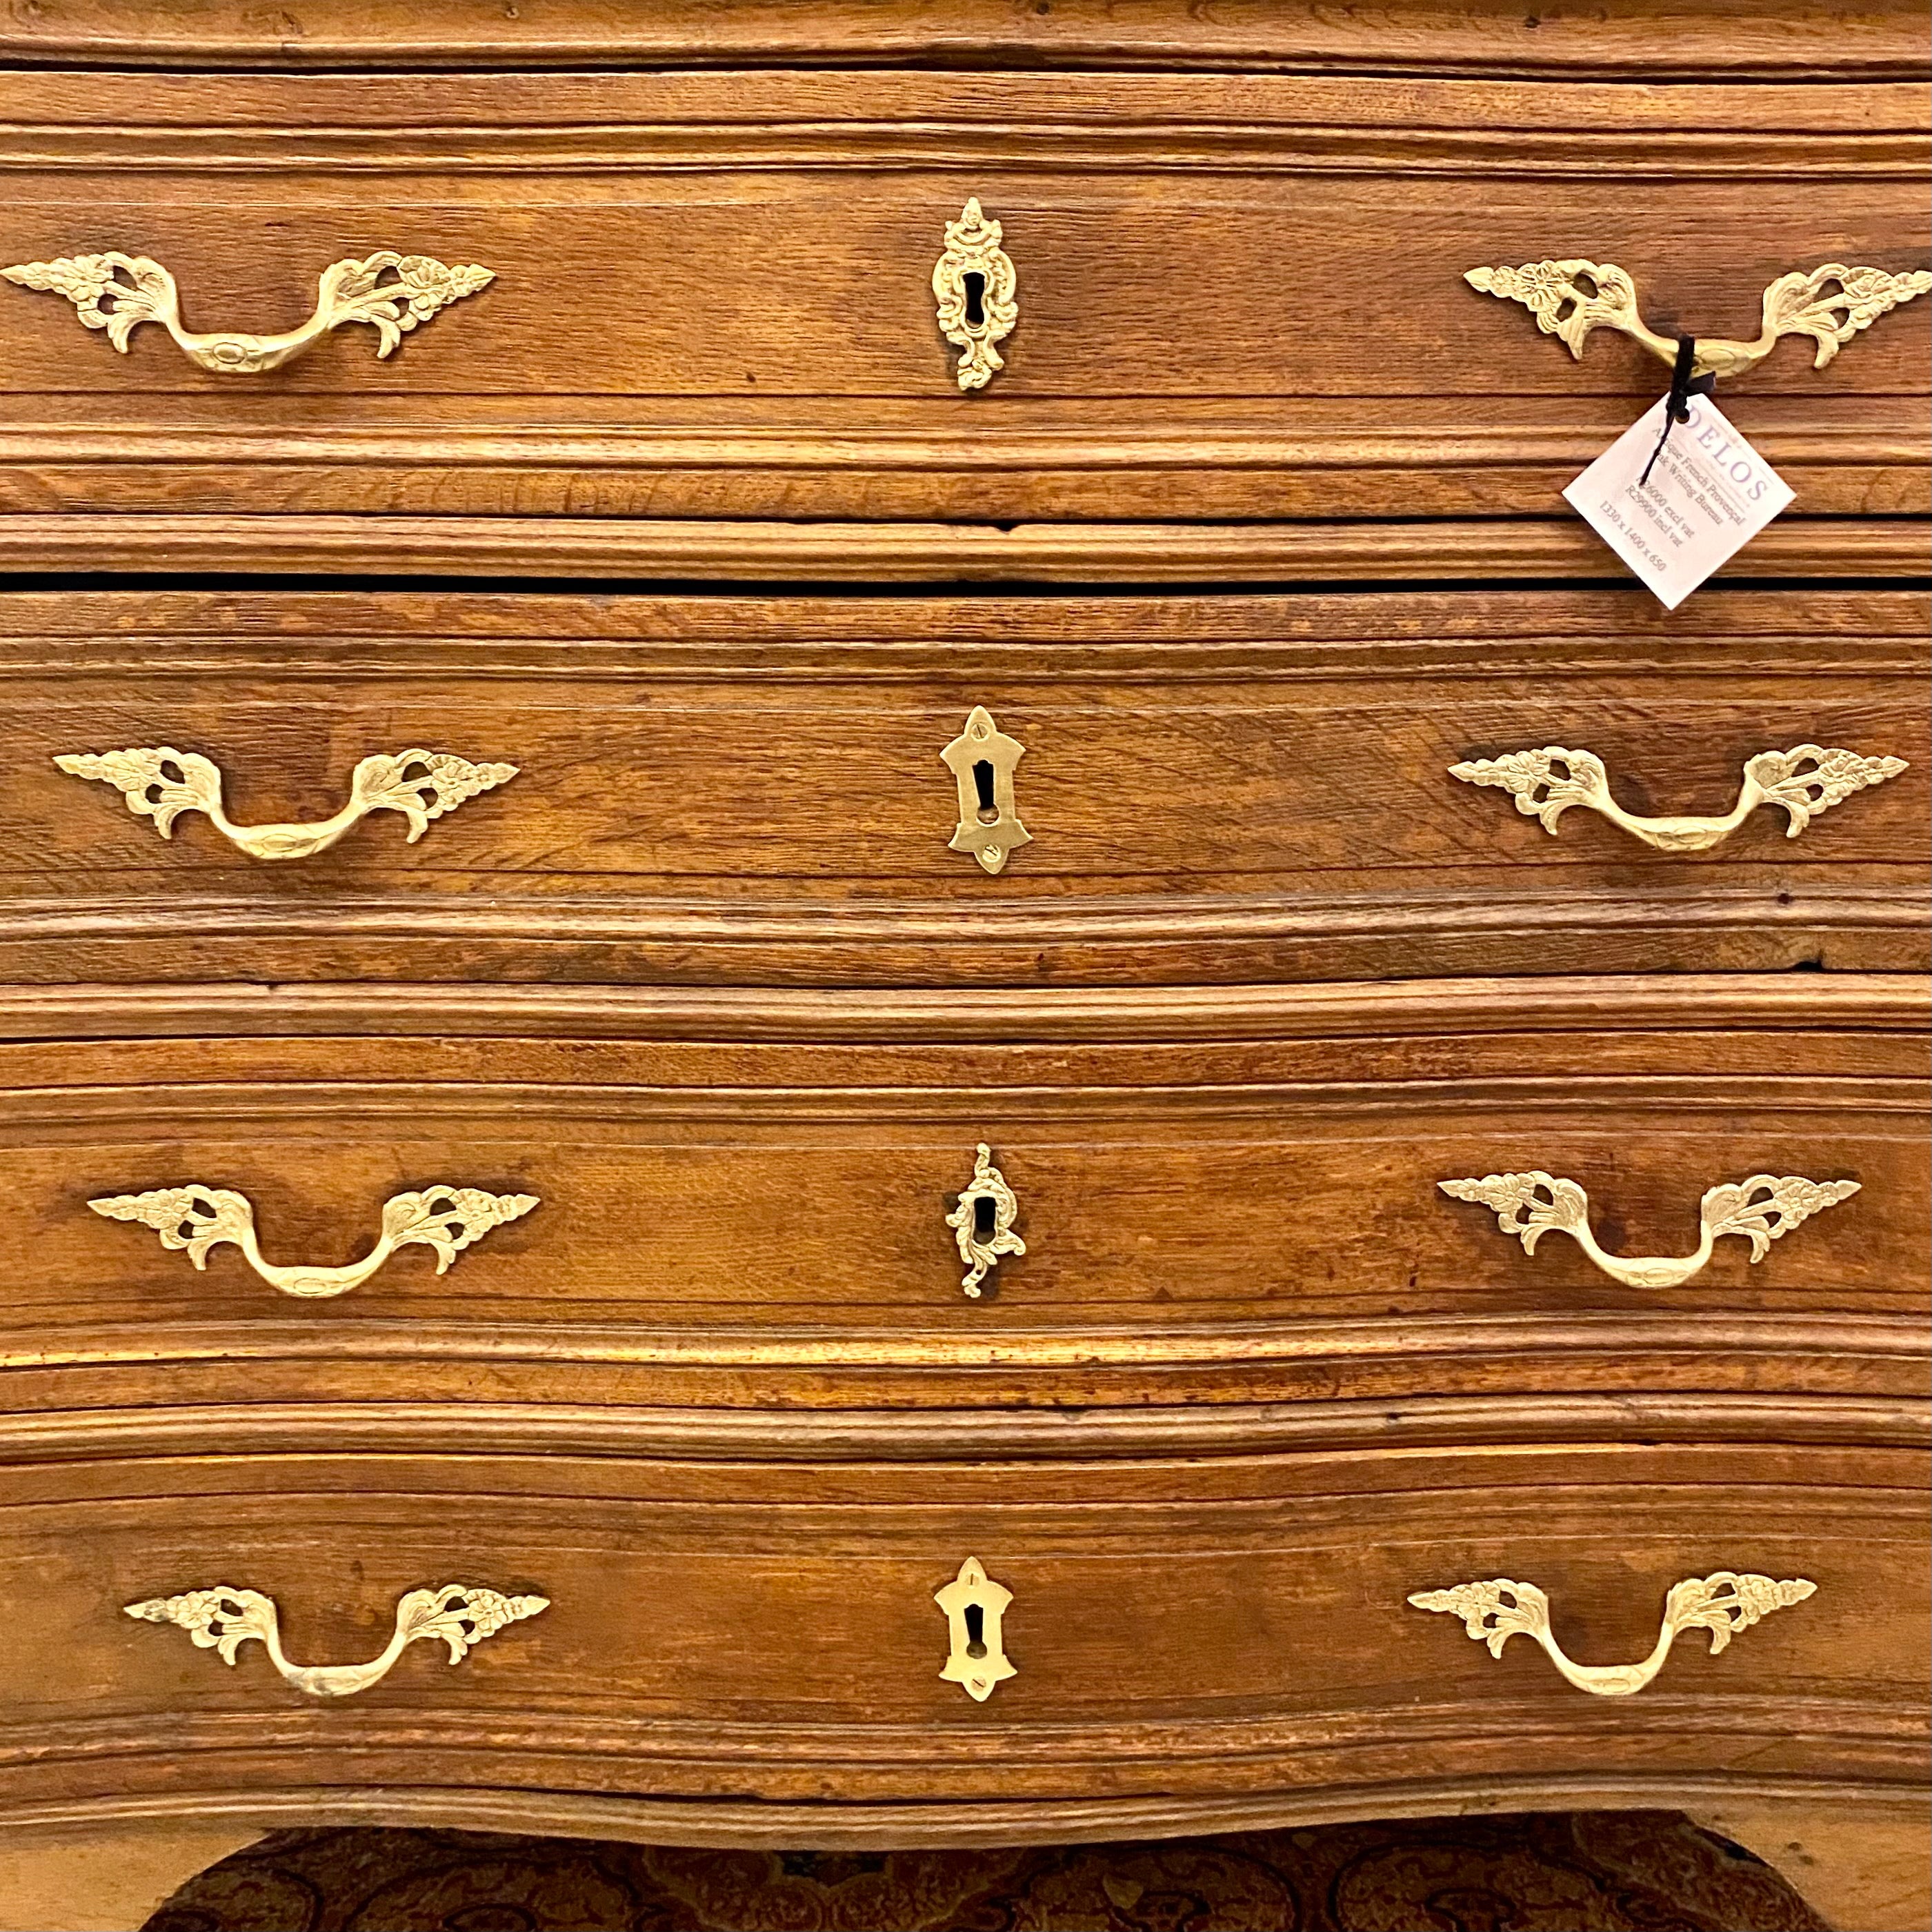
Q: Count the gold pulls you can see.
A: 8